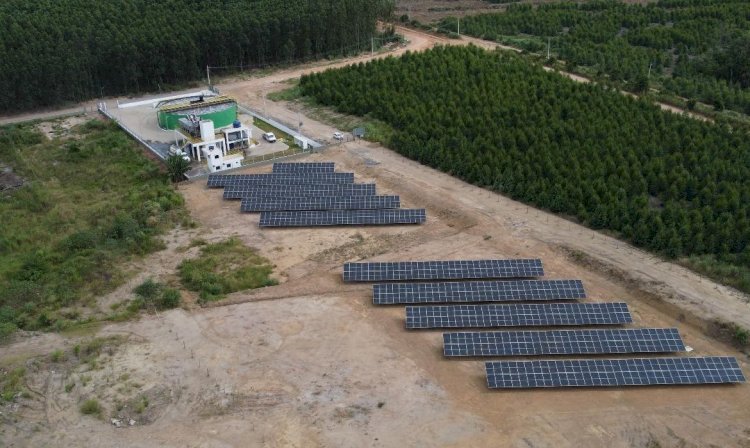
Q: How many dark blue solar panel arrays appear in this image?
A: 10